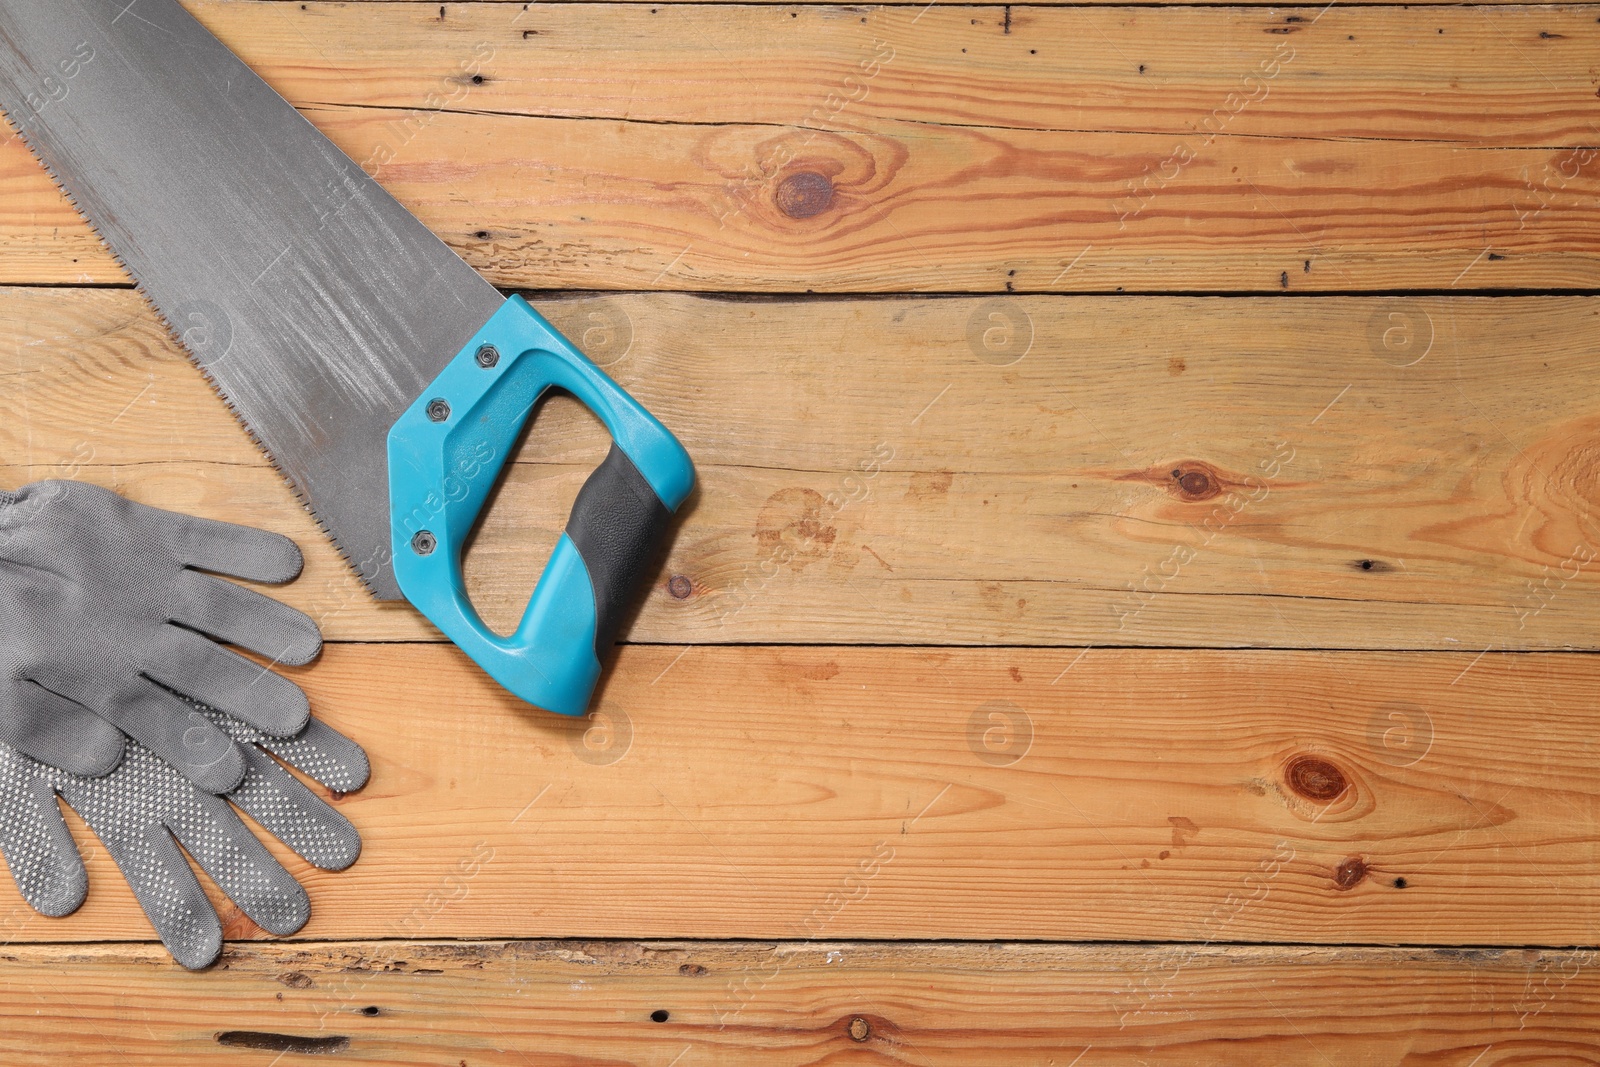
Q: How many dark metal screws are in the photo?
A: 3